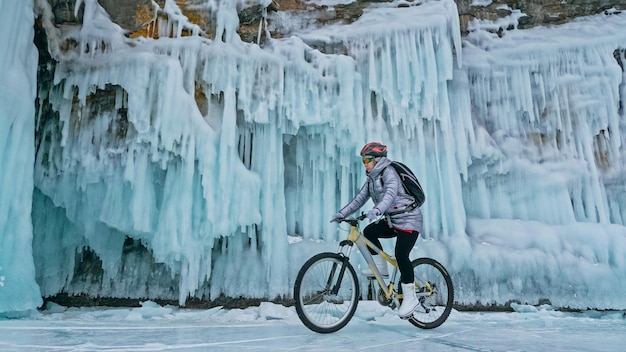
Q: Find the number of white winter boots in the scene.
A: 2